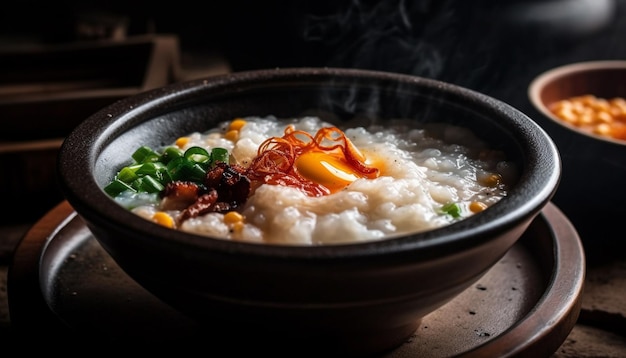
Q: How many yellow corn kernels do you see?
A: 8